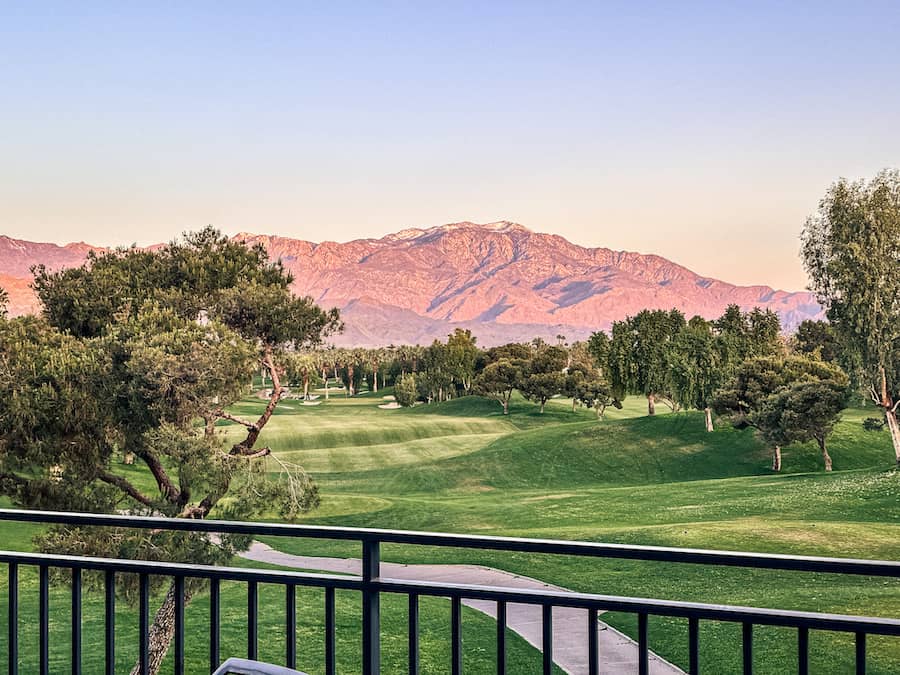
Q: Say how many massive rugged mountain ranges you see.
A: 1